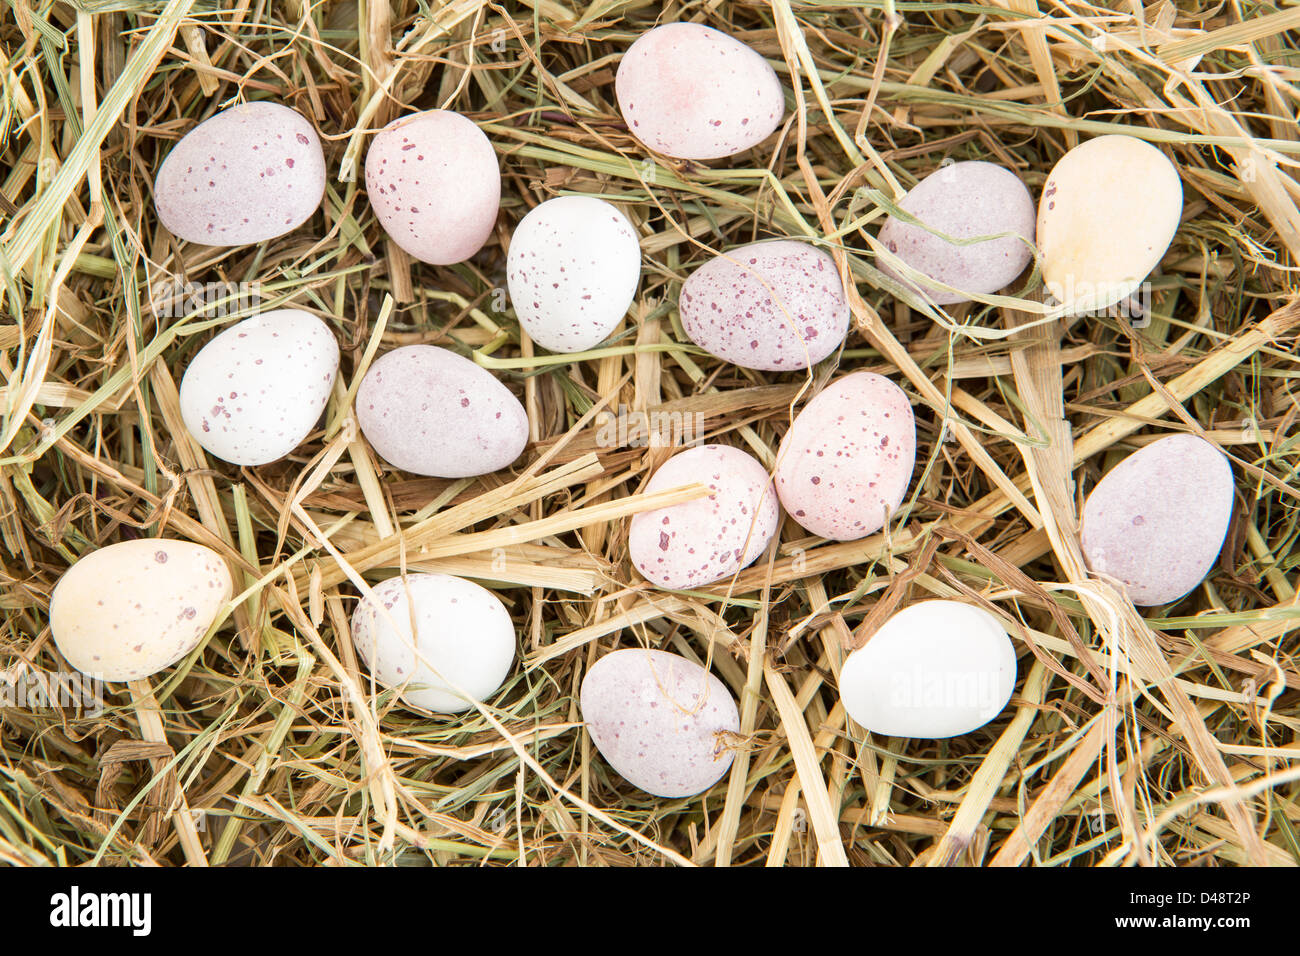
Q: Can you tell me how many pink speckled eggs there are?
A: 4